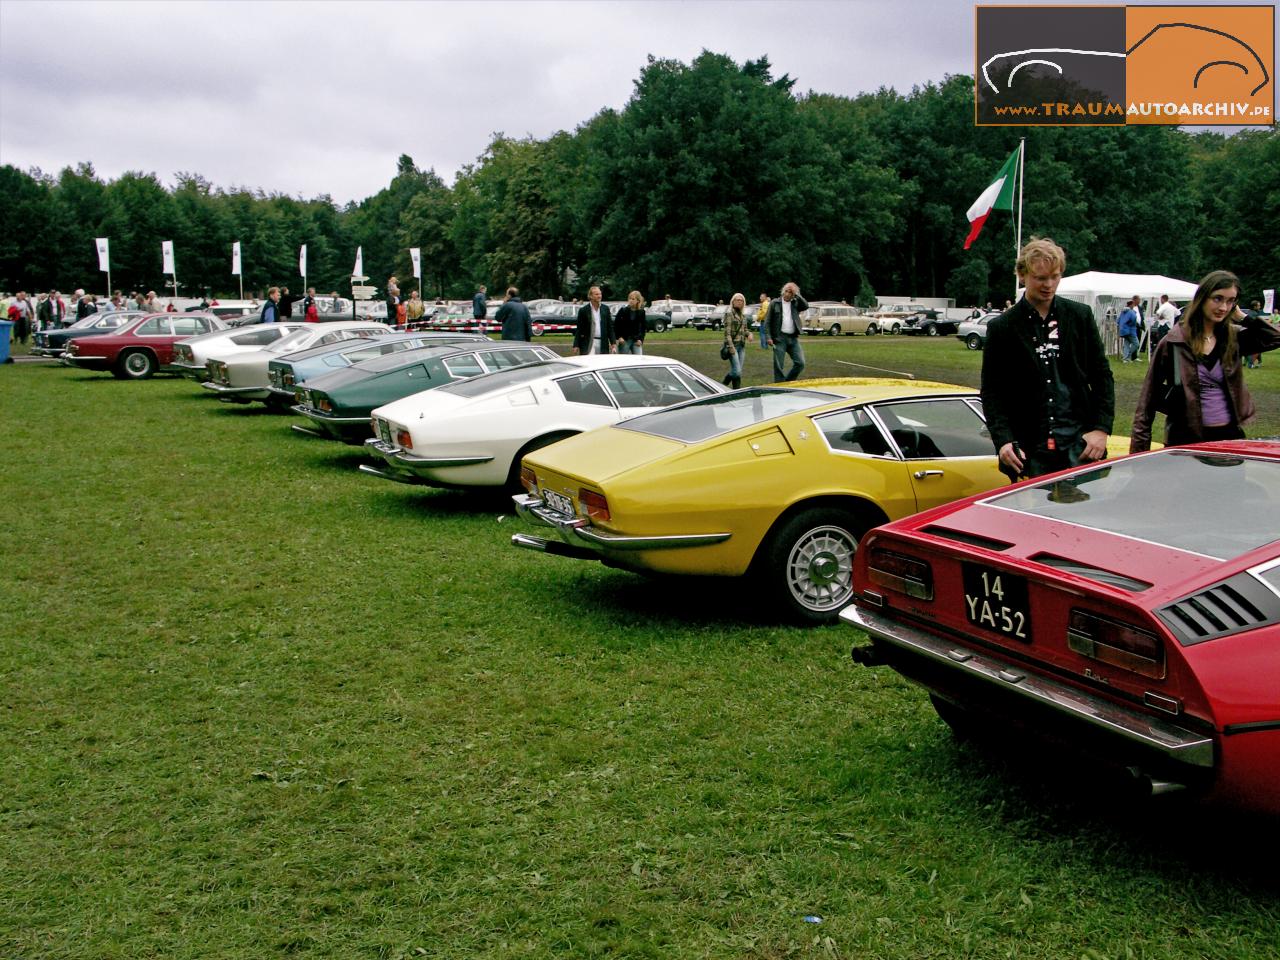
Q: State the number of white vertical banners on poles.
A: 6